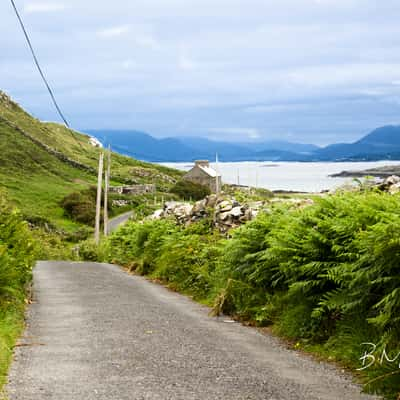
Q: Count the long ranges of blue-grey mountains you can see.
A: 1